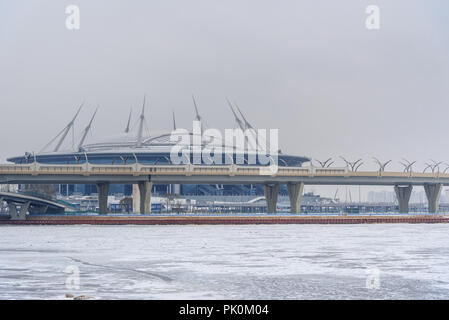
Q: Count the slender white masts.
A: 8